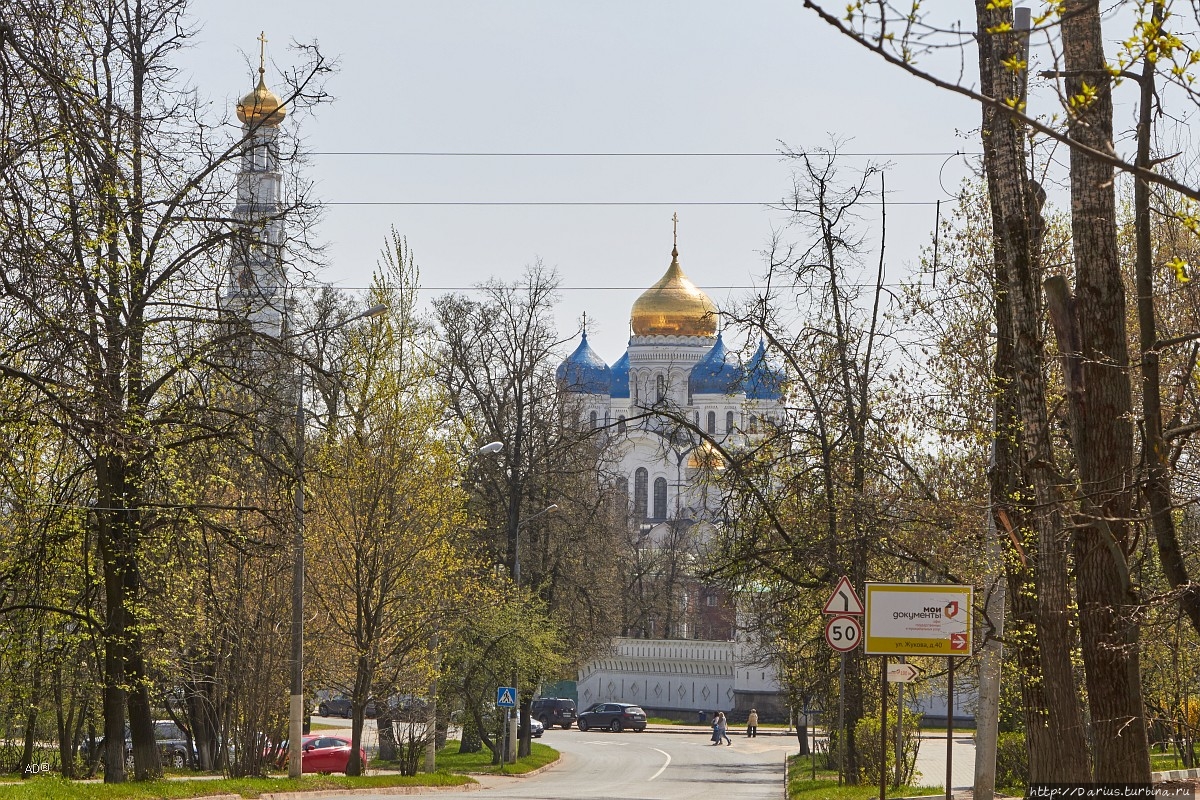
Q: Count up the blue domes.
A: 4